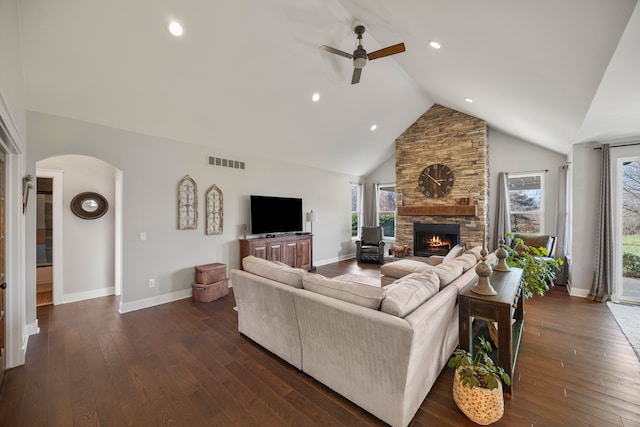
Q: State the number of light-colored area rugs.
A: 2